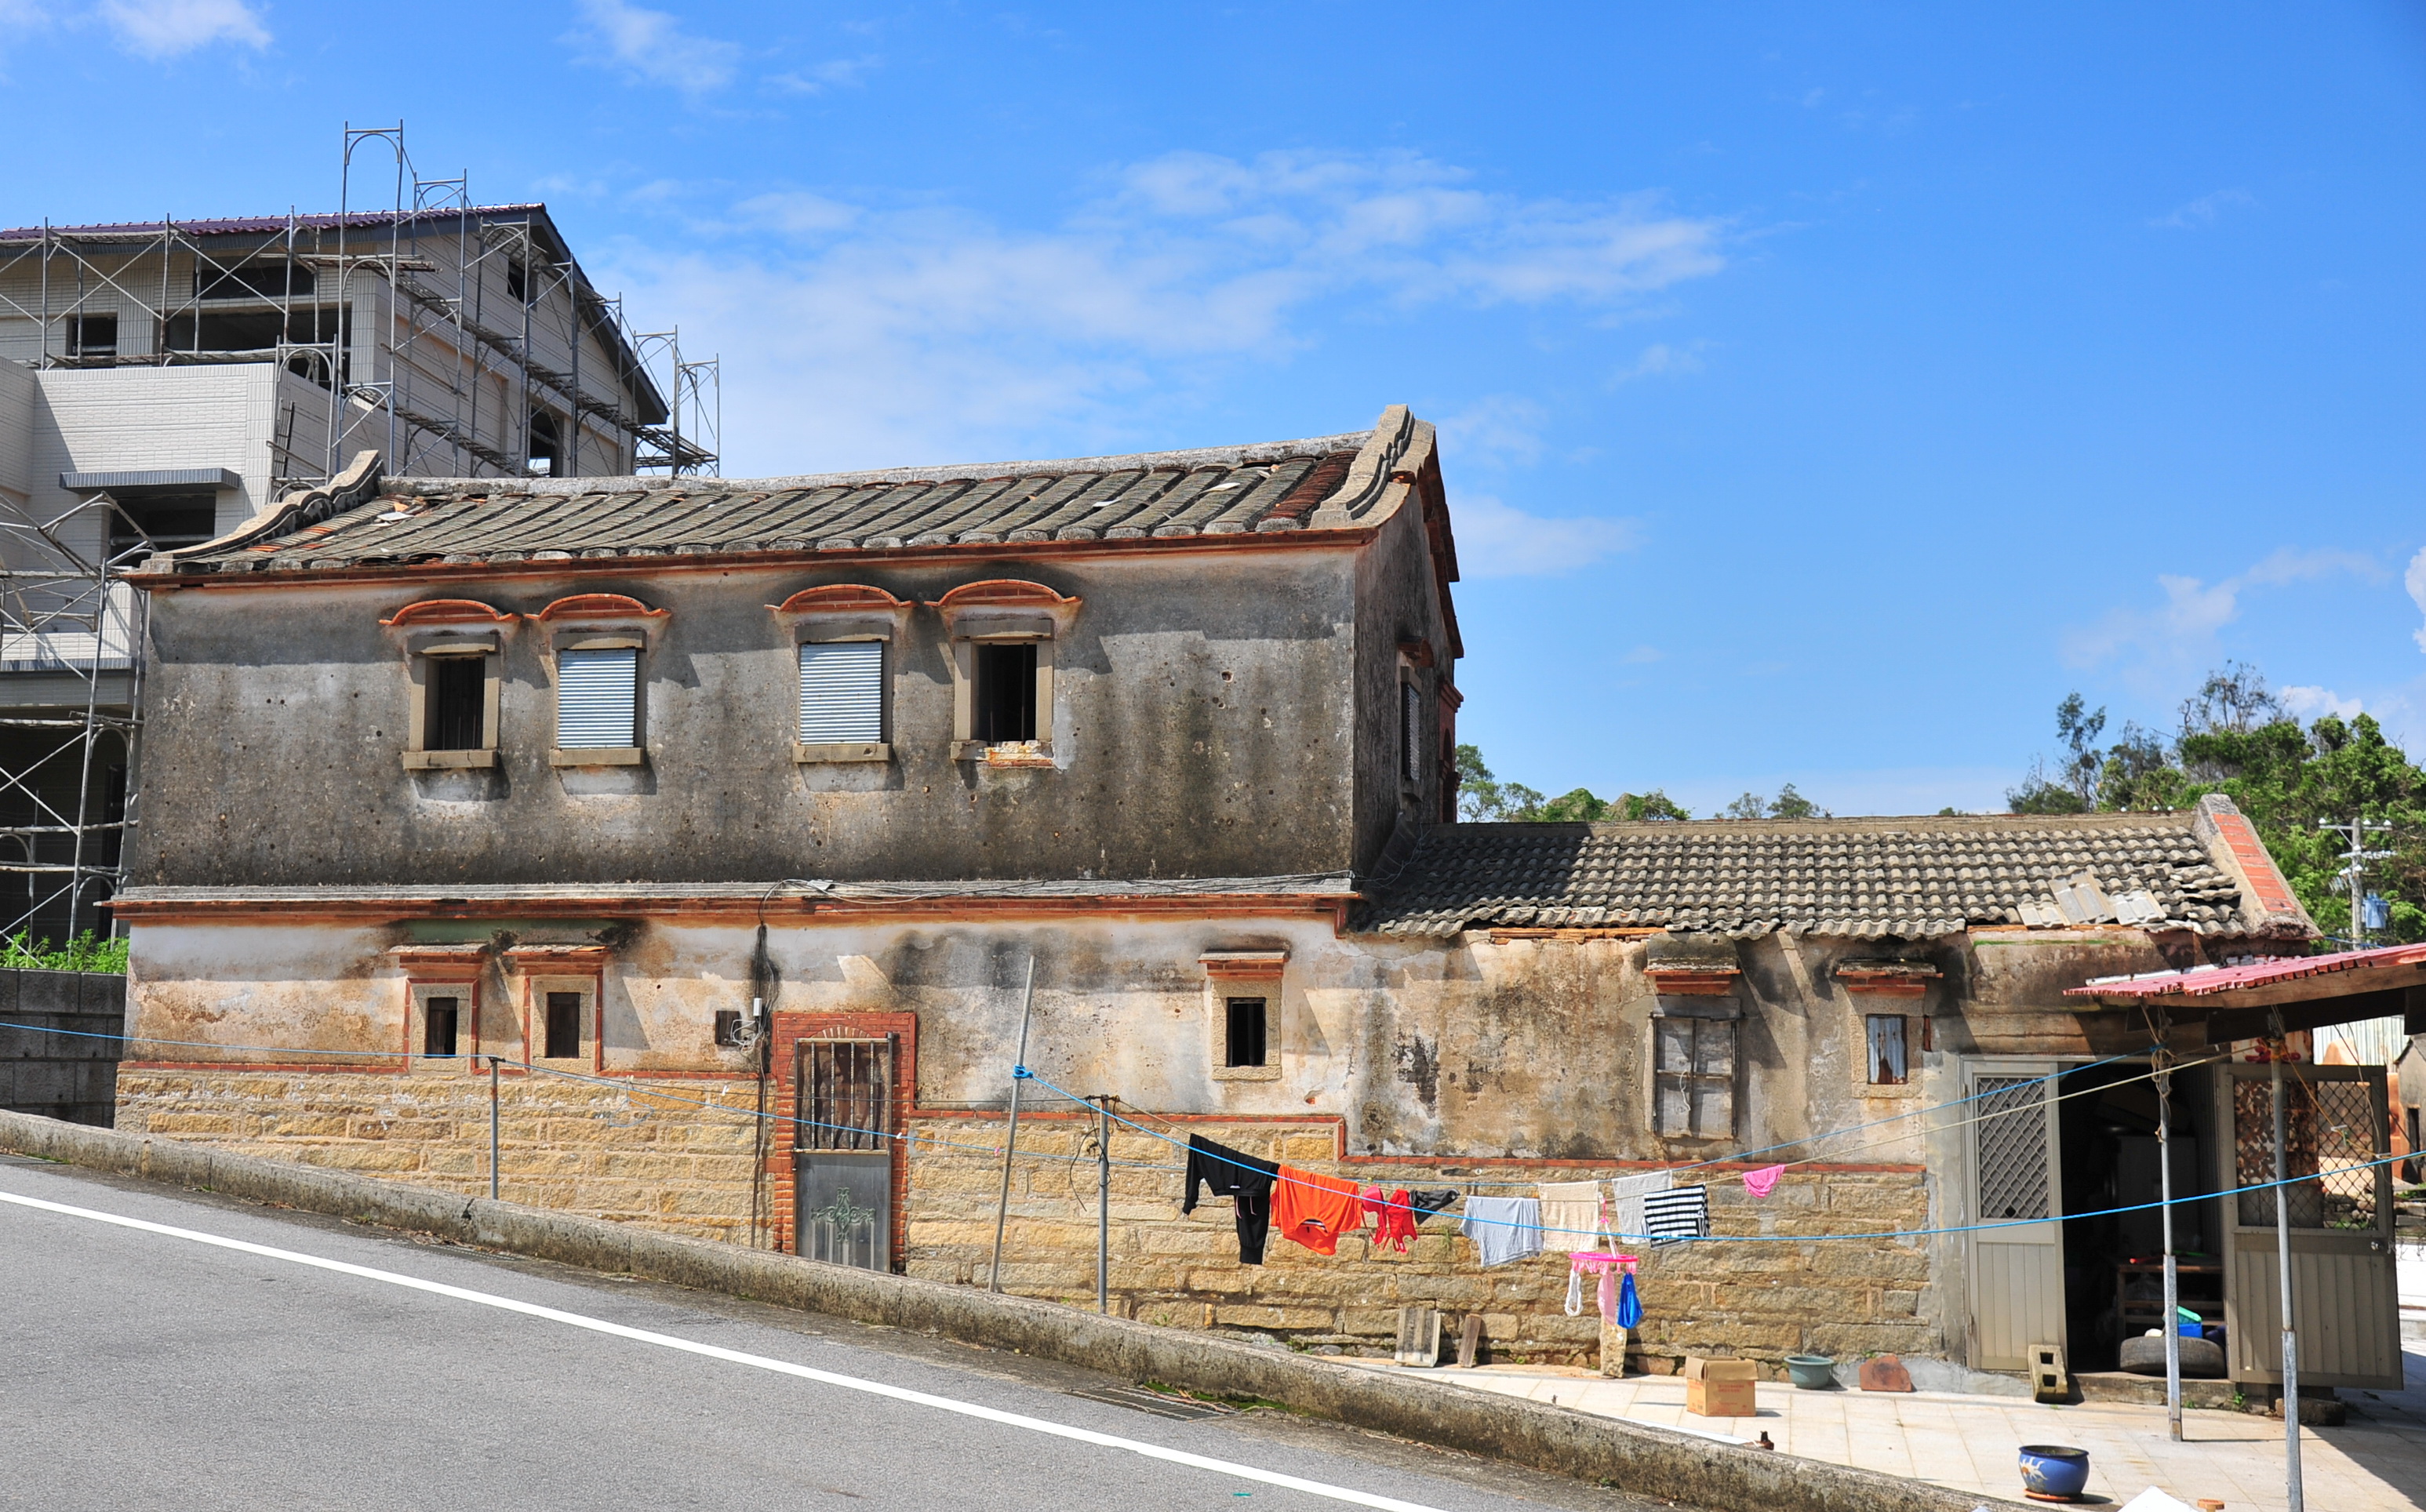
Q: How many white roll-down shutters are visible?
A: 2